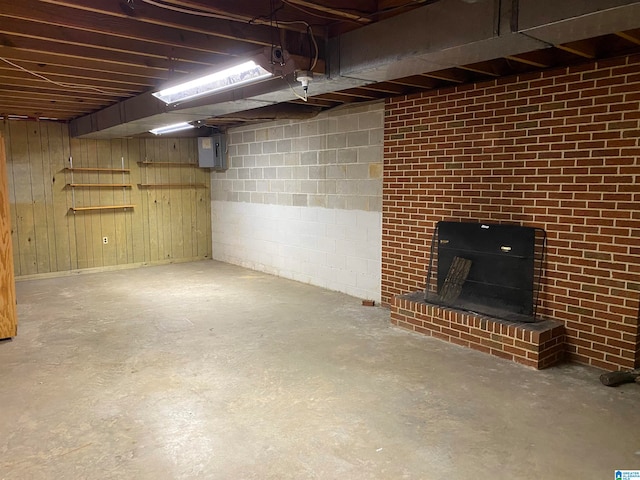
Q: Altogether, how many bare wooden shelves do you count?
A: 5